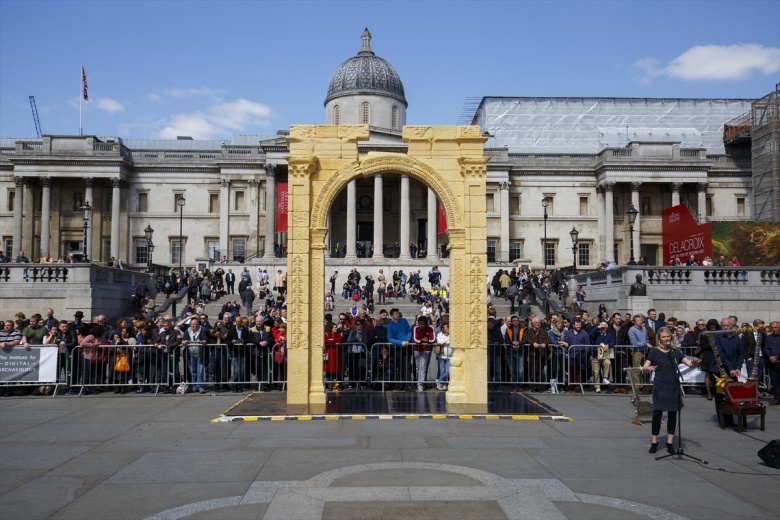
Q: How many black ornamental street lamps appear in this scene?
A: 6